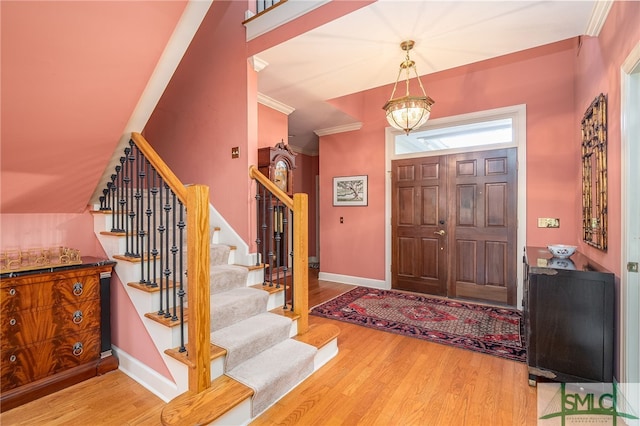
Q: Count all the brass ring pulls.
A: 3